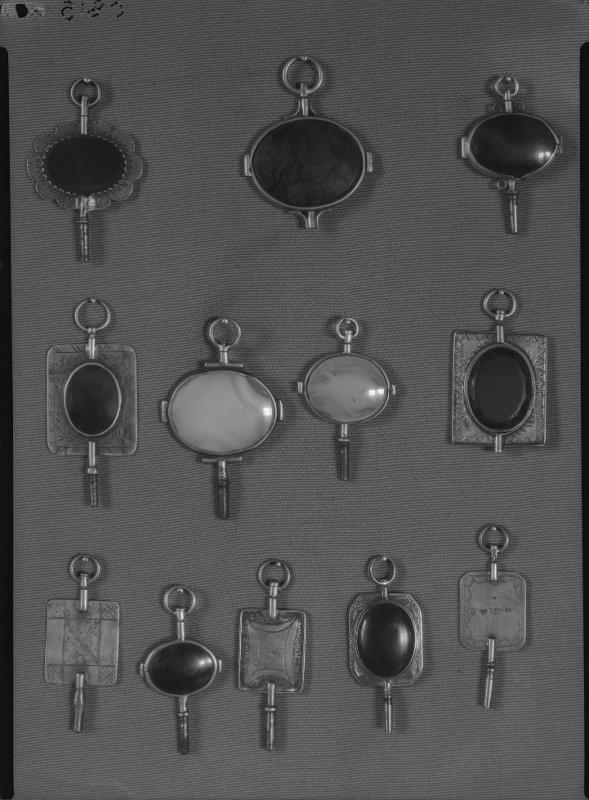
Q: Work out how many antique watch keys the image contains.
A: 12